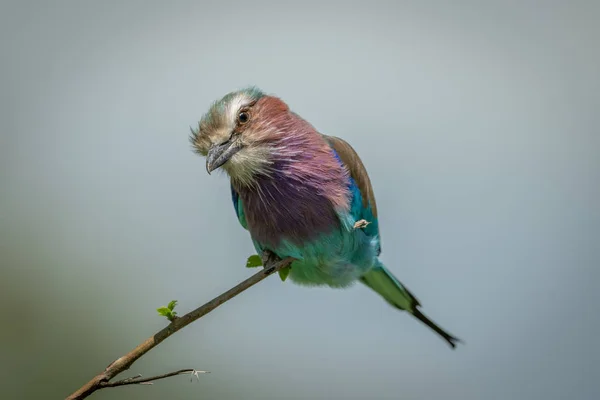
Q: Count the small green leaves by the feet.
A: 2